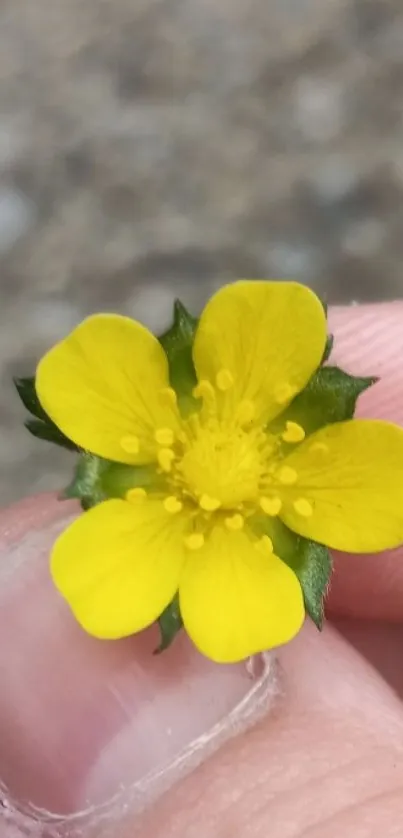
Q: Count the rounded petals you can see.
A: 5